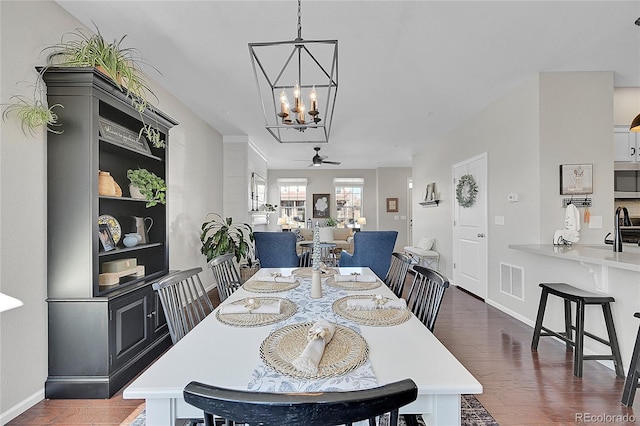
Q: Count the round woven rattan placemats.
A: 6